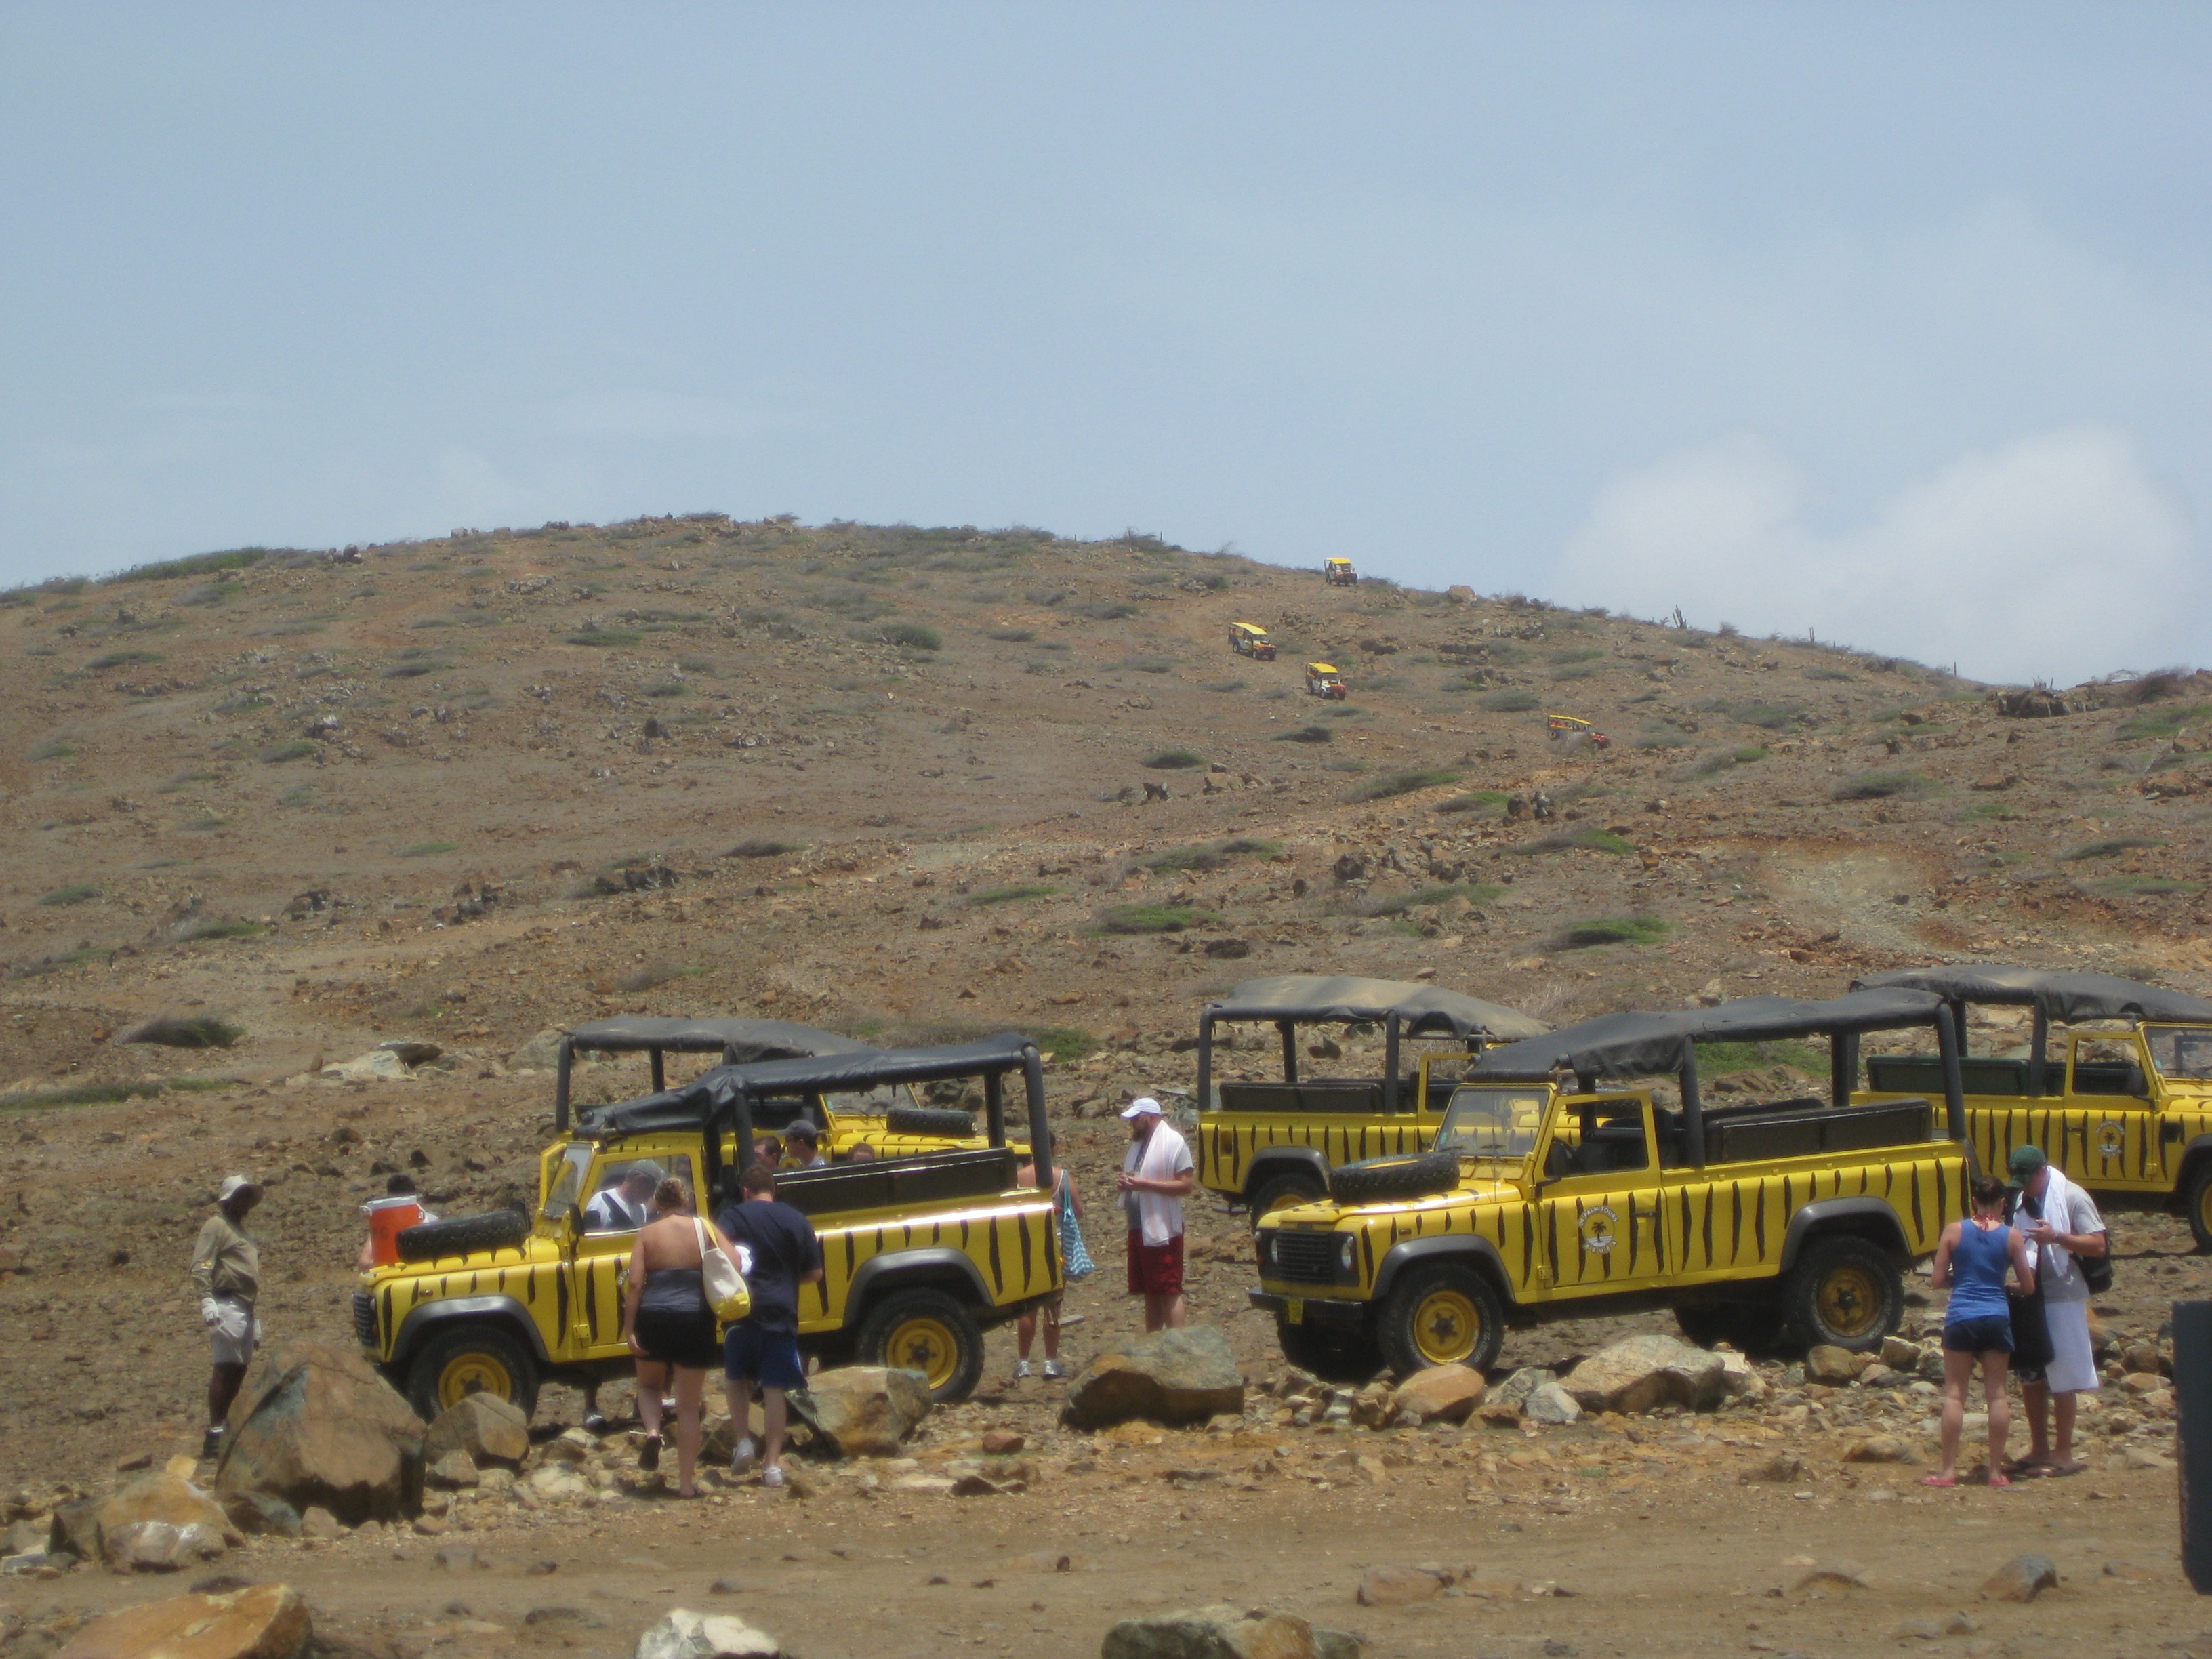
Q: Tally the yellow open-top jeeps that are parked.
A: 5